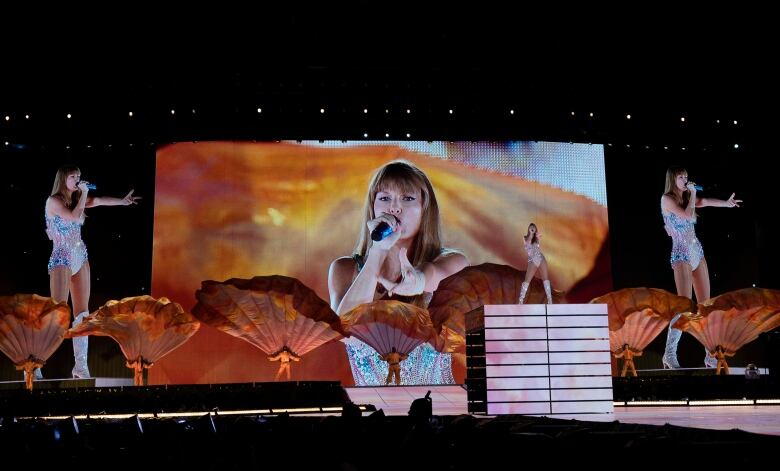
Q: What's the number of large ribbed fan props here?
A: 7